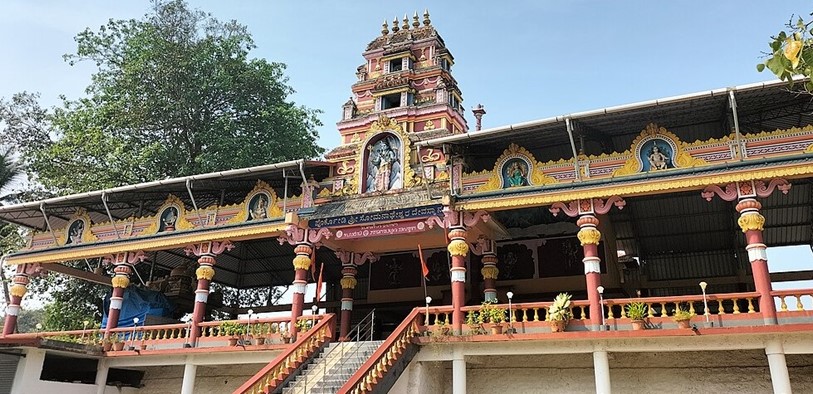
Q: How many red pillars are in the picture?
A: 9